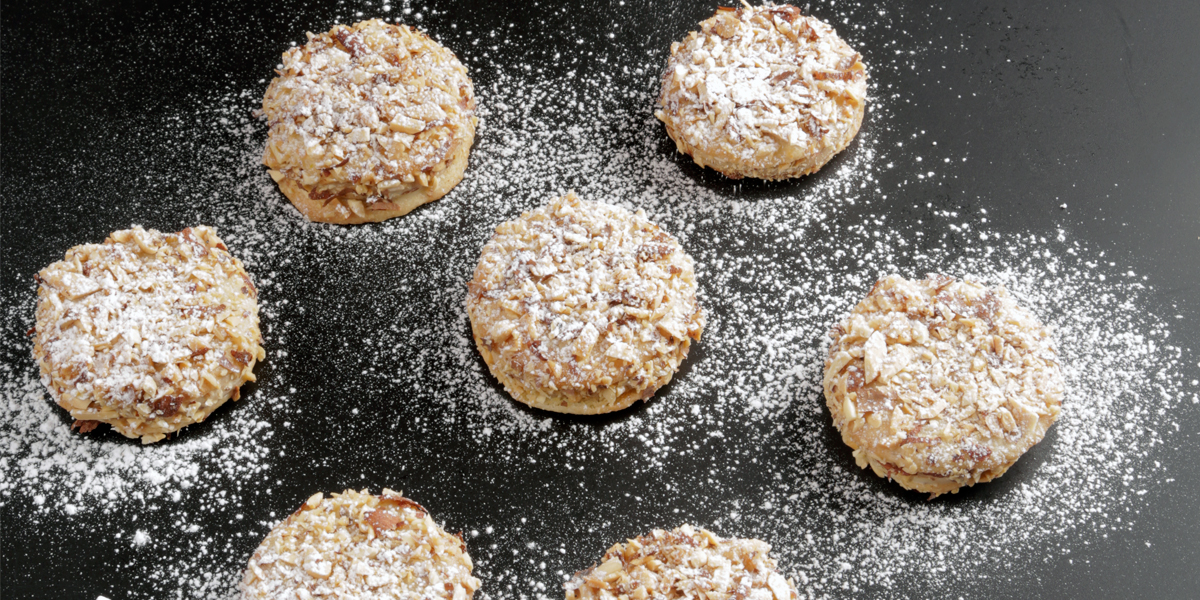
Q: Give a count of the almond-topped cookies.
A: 7